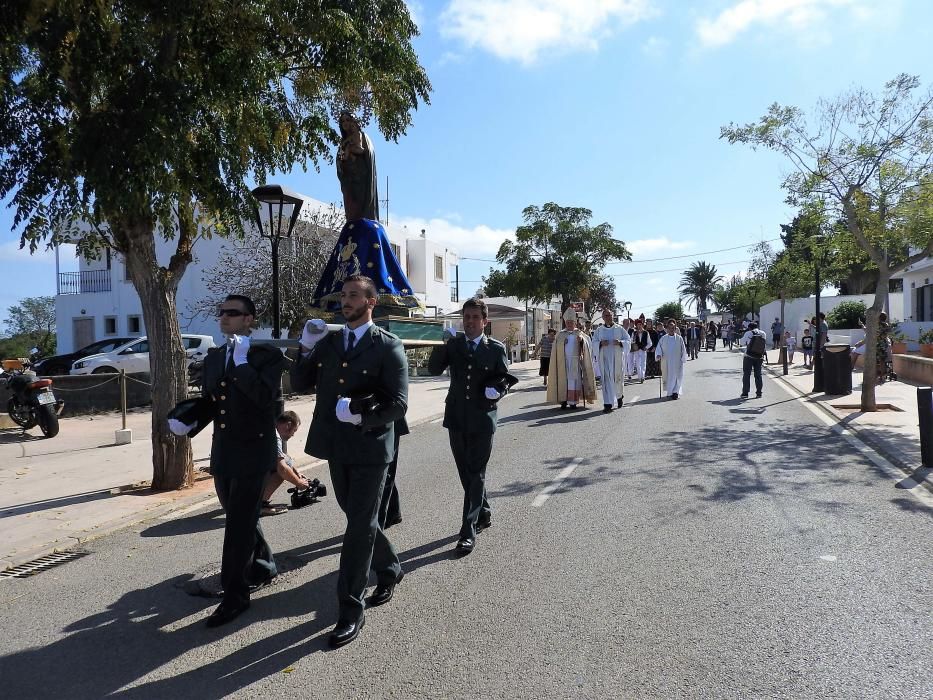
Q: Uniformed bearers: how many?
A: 4